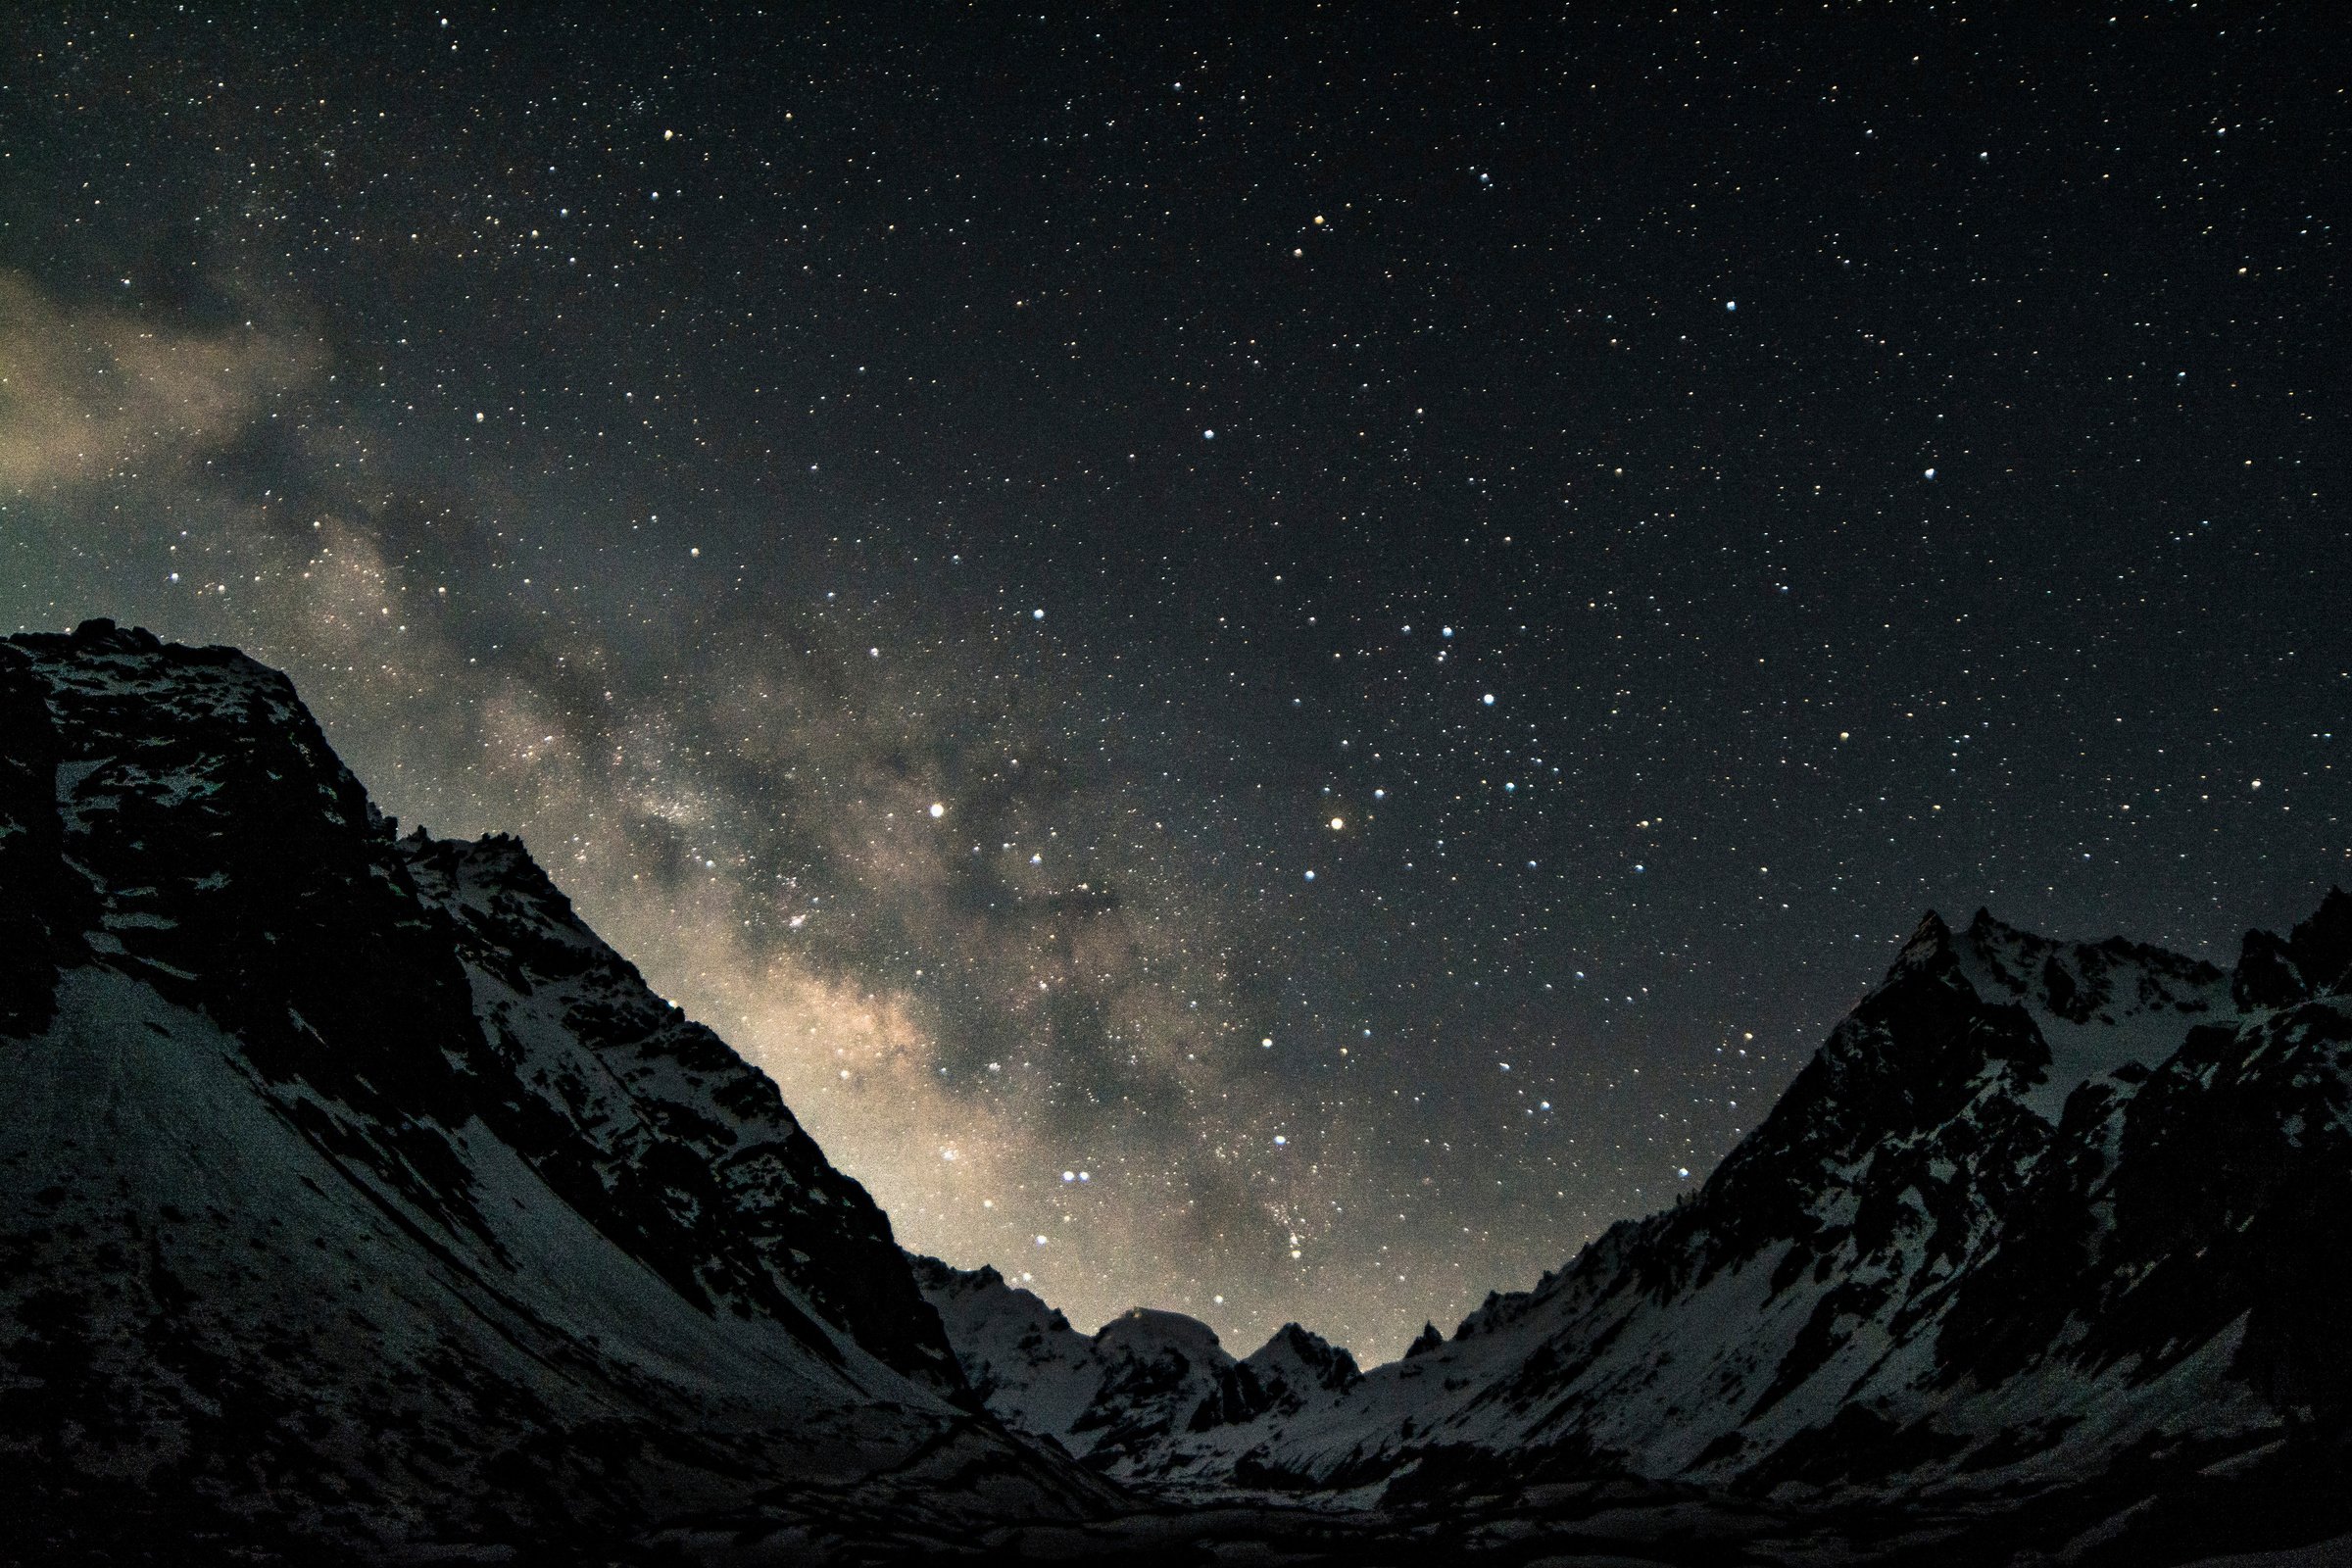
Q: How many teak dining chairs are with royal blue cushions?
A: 0